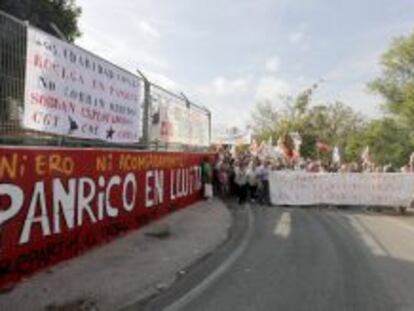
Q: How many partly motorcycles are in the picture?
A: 0